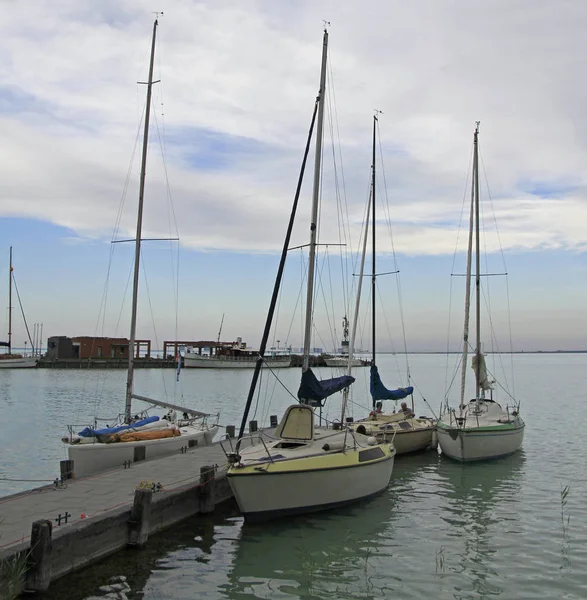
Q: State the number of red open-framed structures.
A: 2